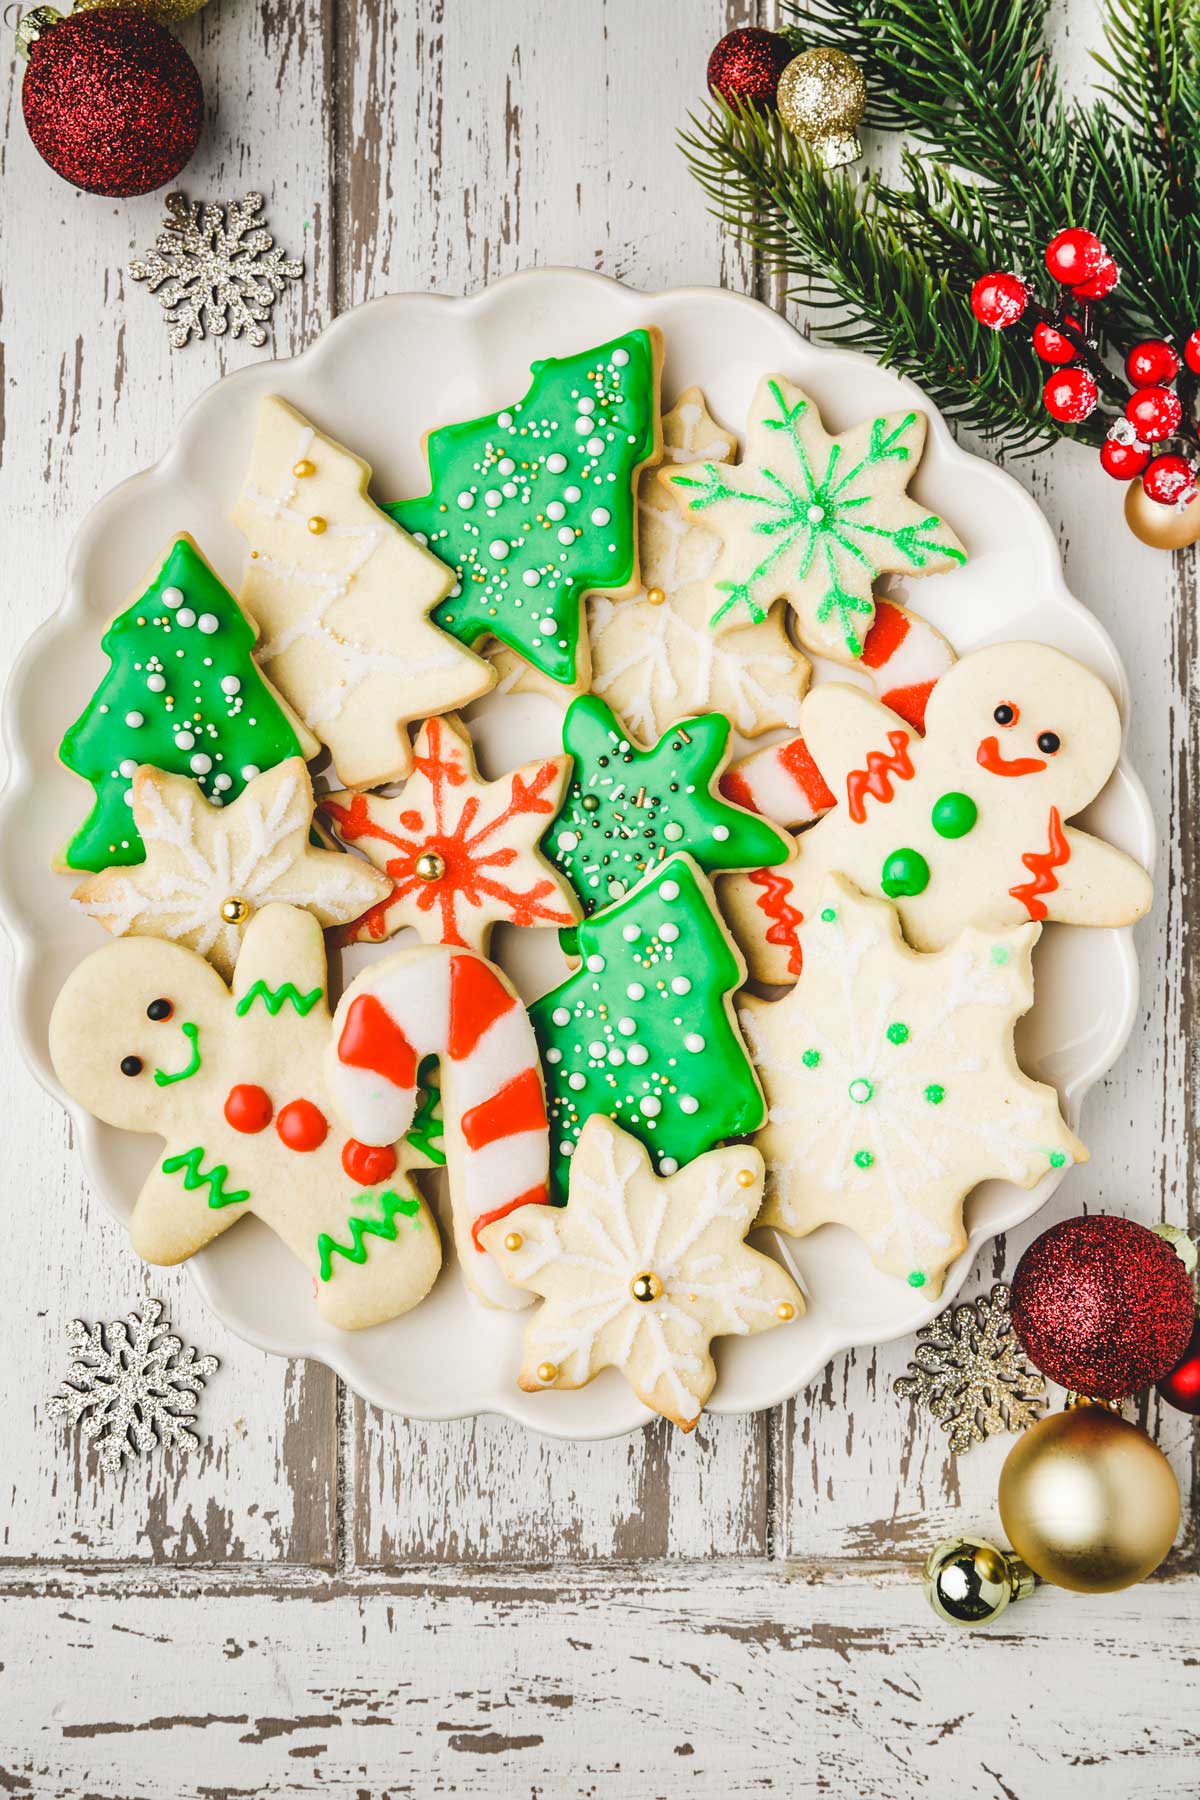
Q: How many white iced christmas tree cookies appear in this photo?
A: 1